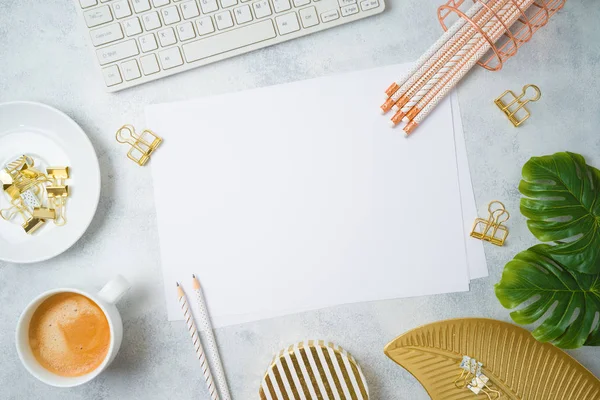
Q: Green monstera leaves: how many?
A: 2